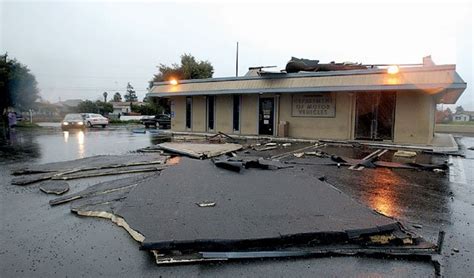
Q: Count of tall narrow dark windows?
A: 3